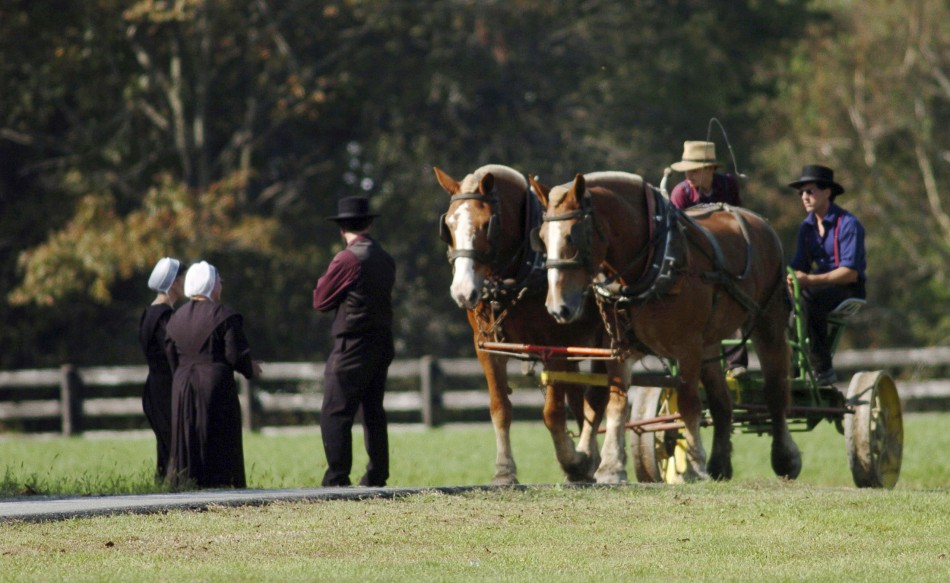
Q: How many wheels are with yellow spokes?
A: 2